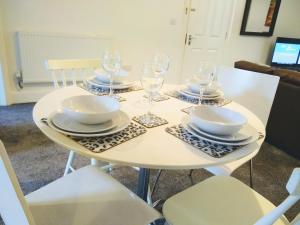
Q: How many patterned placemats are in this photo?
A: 4